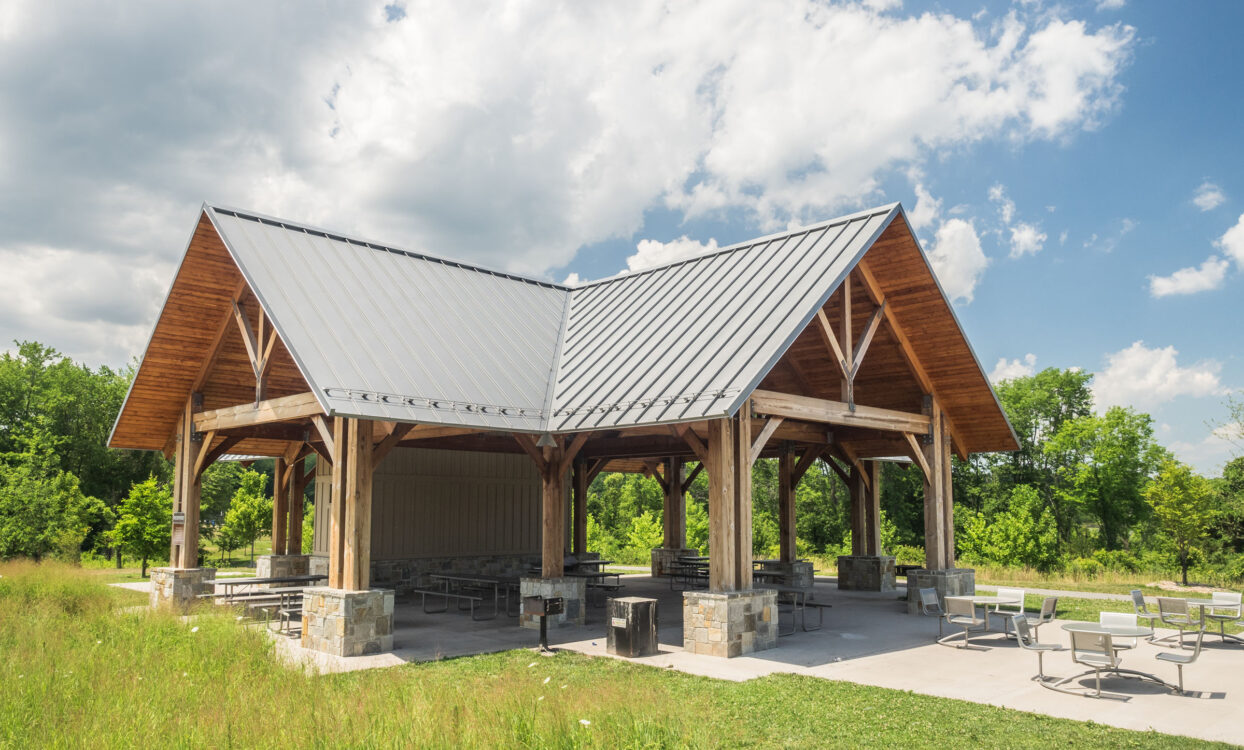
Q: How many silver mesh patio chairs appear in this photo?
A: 11